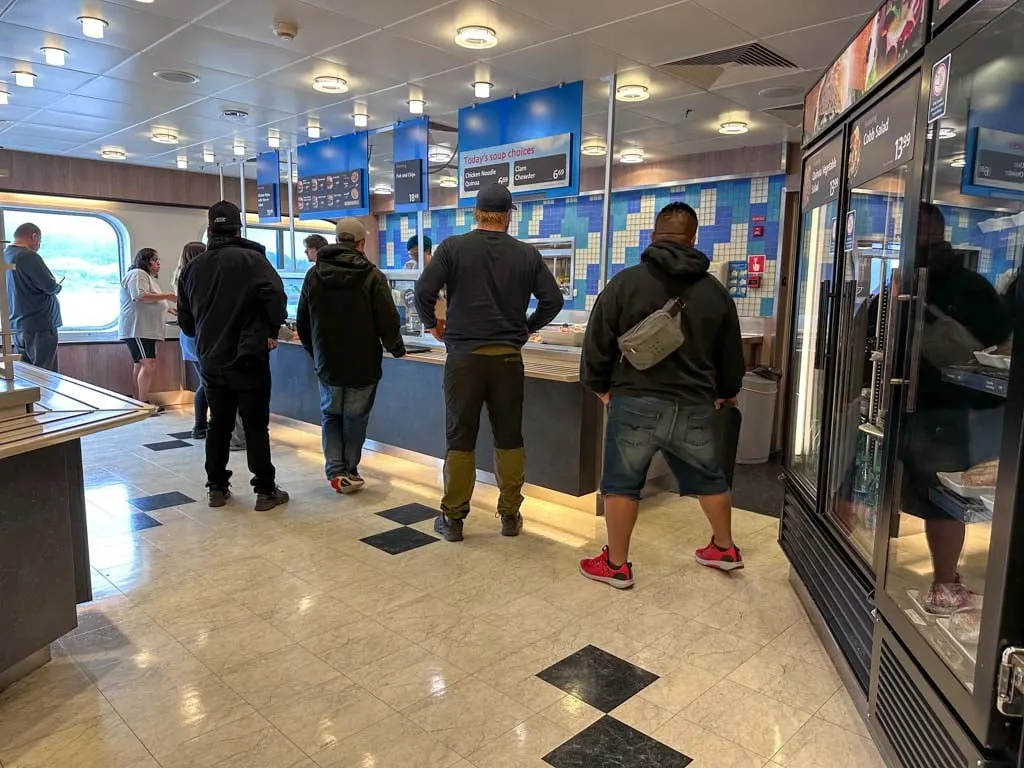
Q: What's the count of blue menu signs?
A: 4